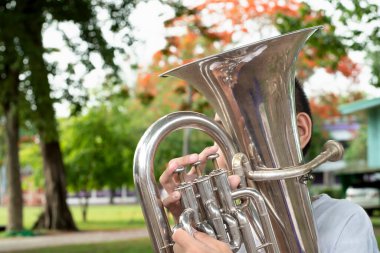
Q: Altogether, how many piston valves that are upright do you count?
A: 3